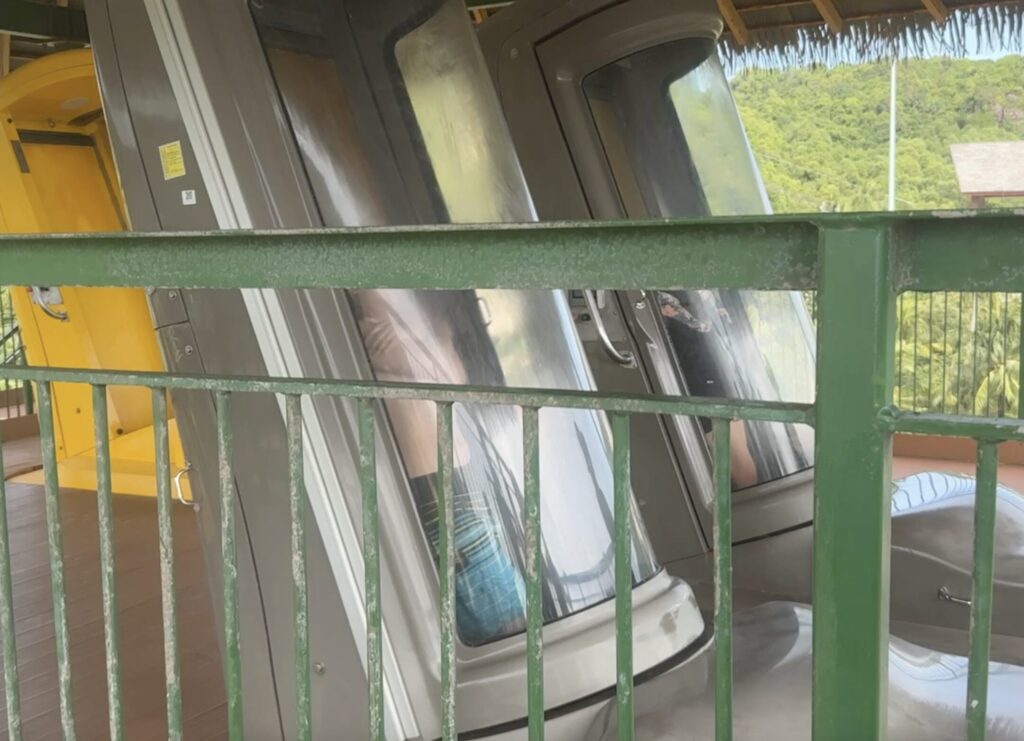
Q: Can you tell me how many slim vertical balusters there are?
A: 12